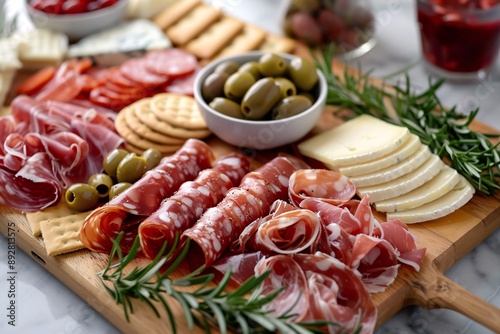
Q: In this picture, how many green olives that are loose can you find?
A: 6